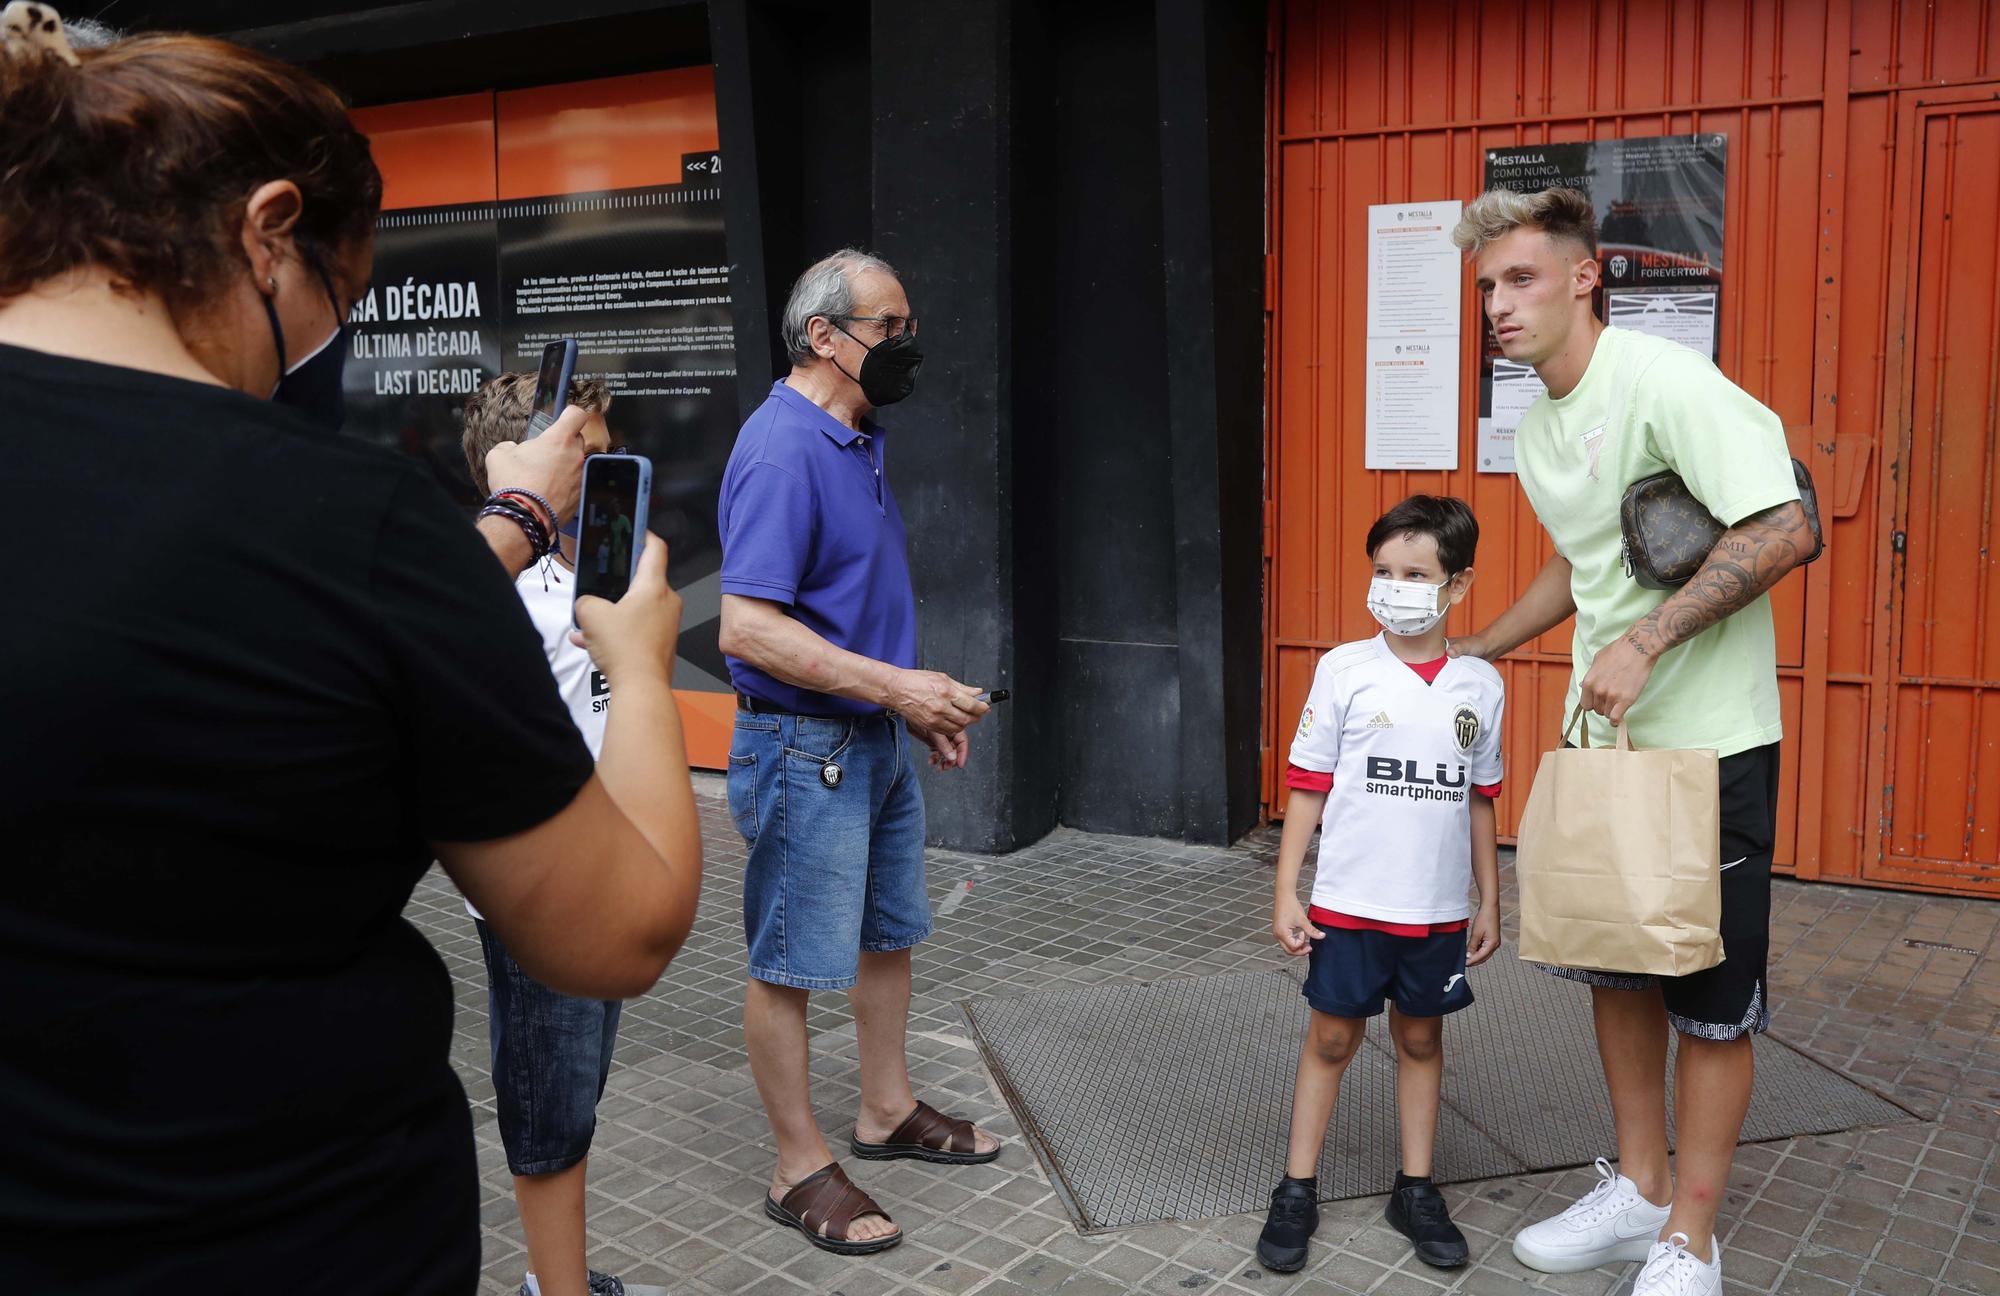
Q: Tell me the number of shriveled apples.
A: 0